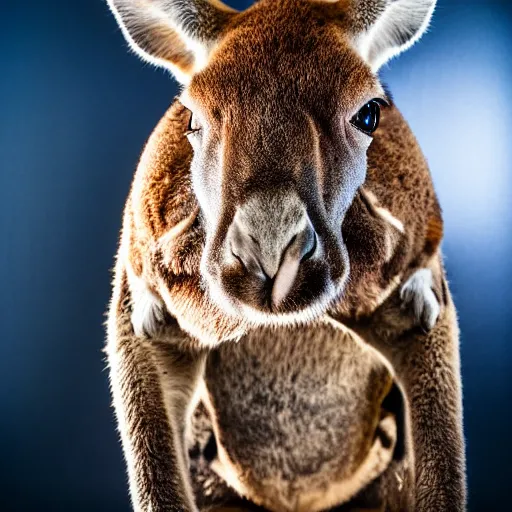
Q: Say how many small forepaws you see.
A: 2